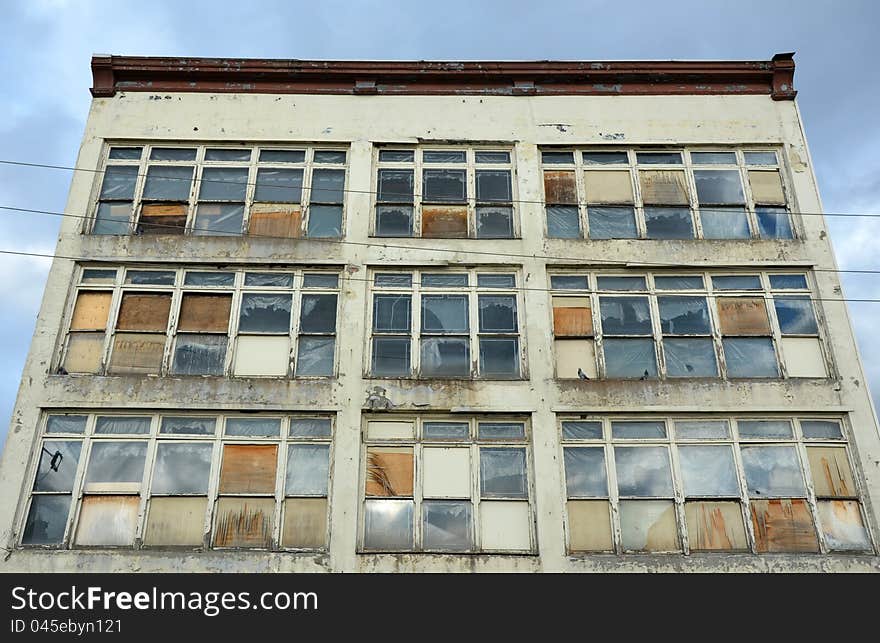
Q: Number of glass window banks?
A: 9